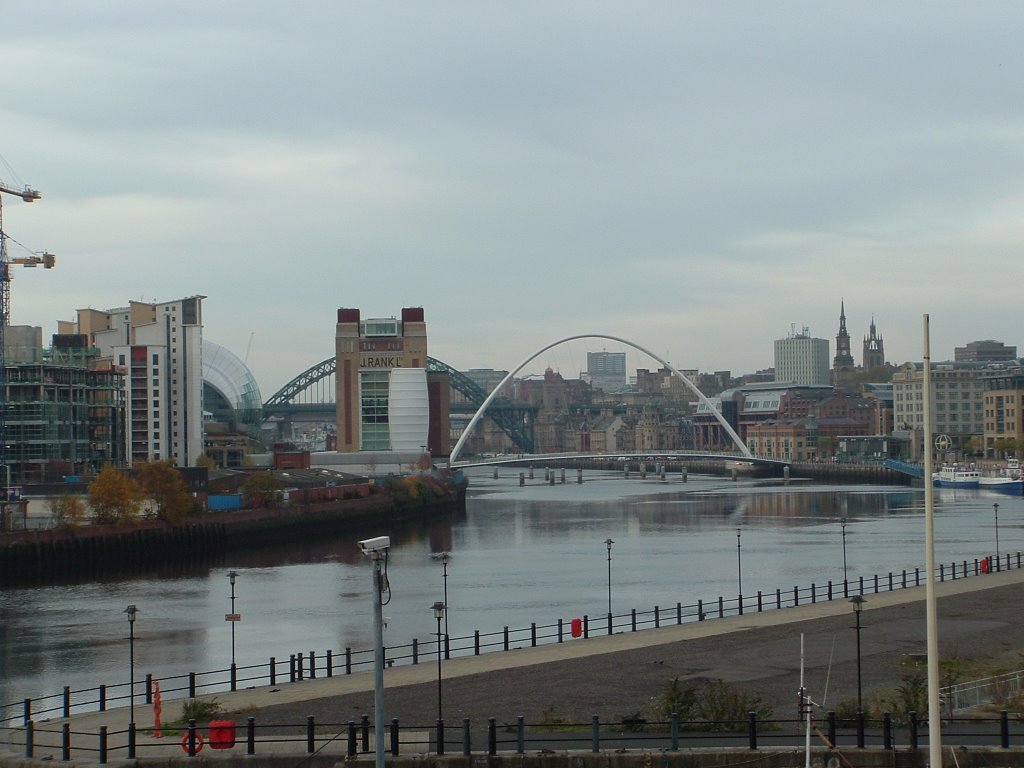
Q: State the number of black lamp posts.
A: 9